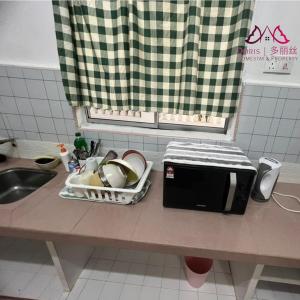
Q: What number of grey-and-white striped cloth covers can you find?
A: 1